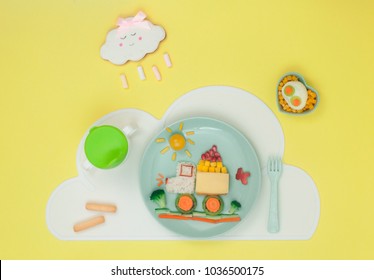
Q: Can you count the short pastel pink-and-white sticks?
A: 4